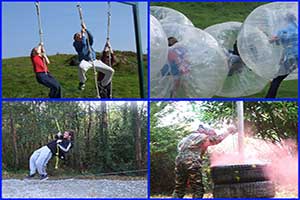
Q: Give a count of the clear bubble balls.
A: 5